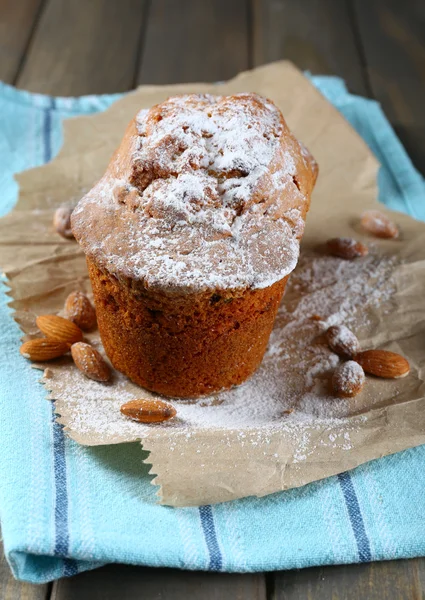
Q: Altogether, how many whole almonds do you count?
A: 11